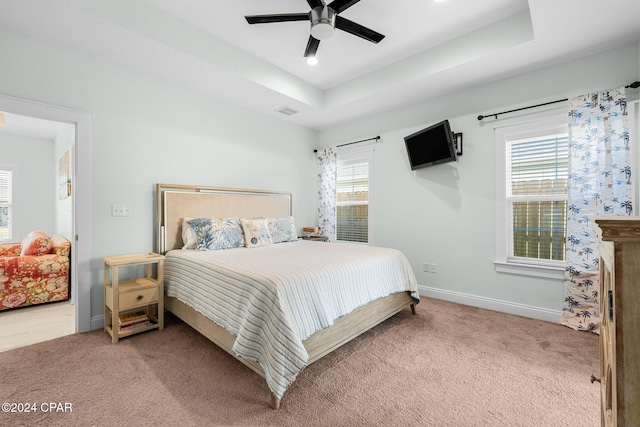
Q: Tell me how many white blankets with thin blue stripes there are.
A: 1